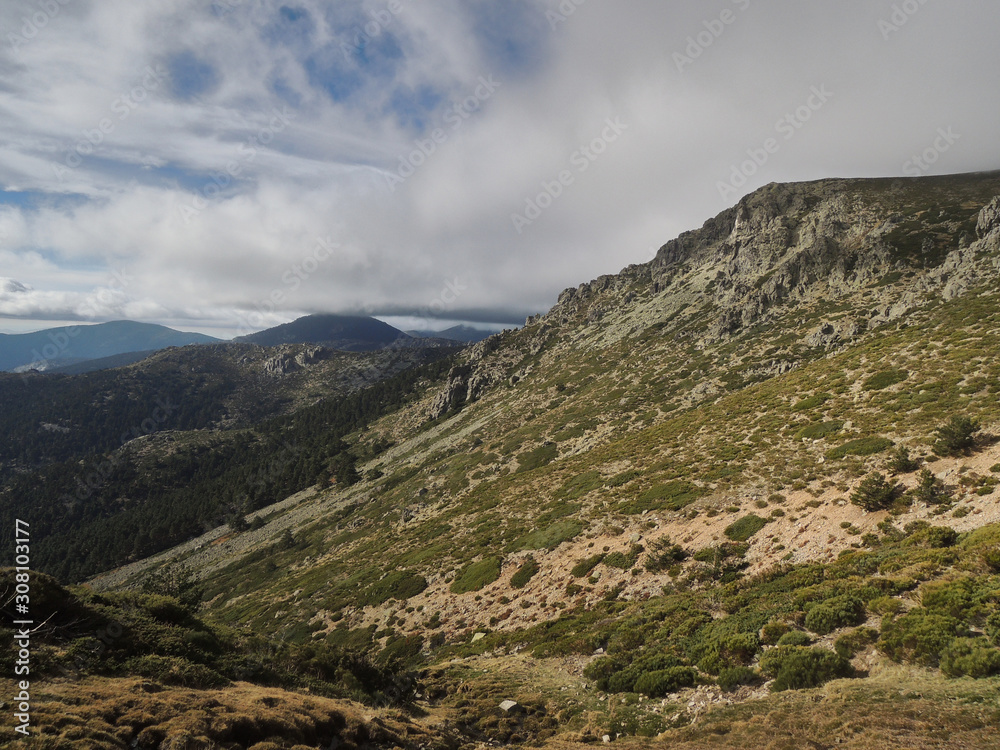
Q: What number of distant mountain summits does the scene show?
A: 3